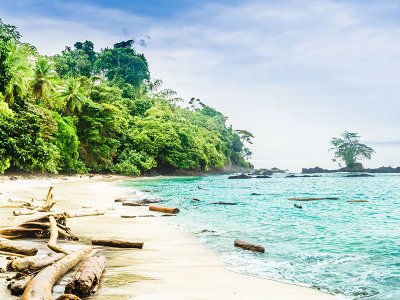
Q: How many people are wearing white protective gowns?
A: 0